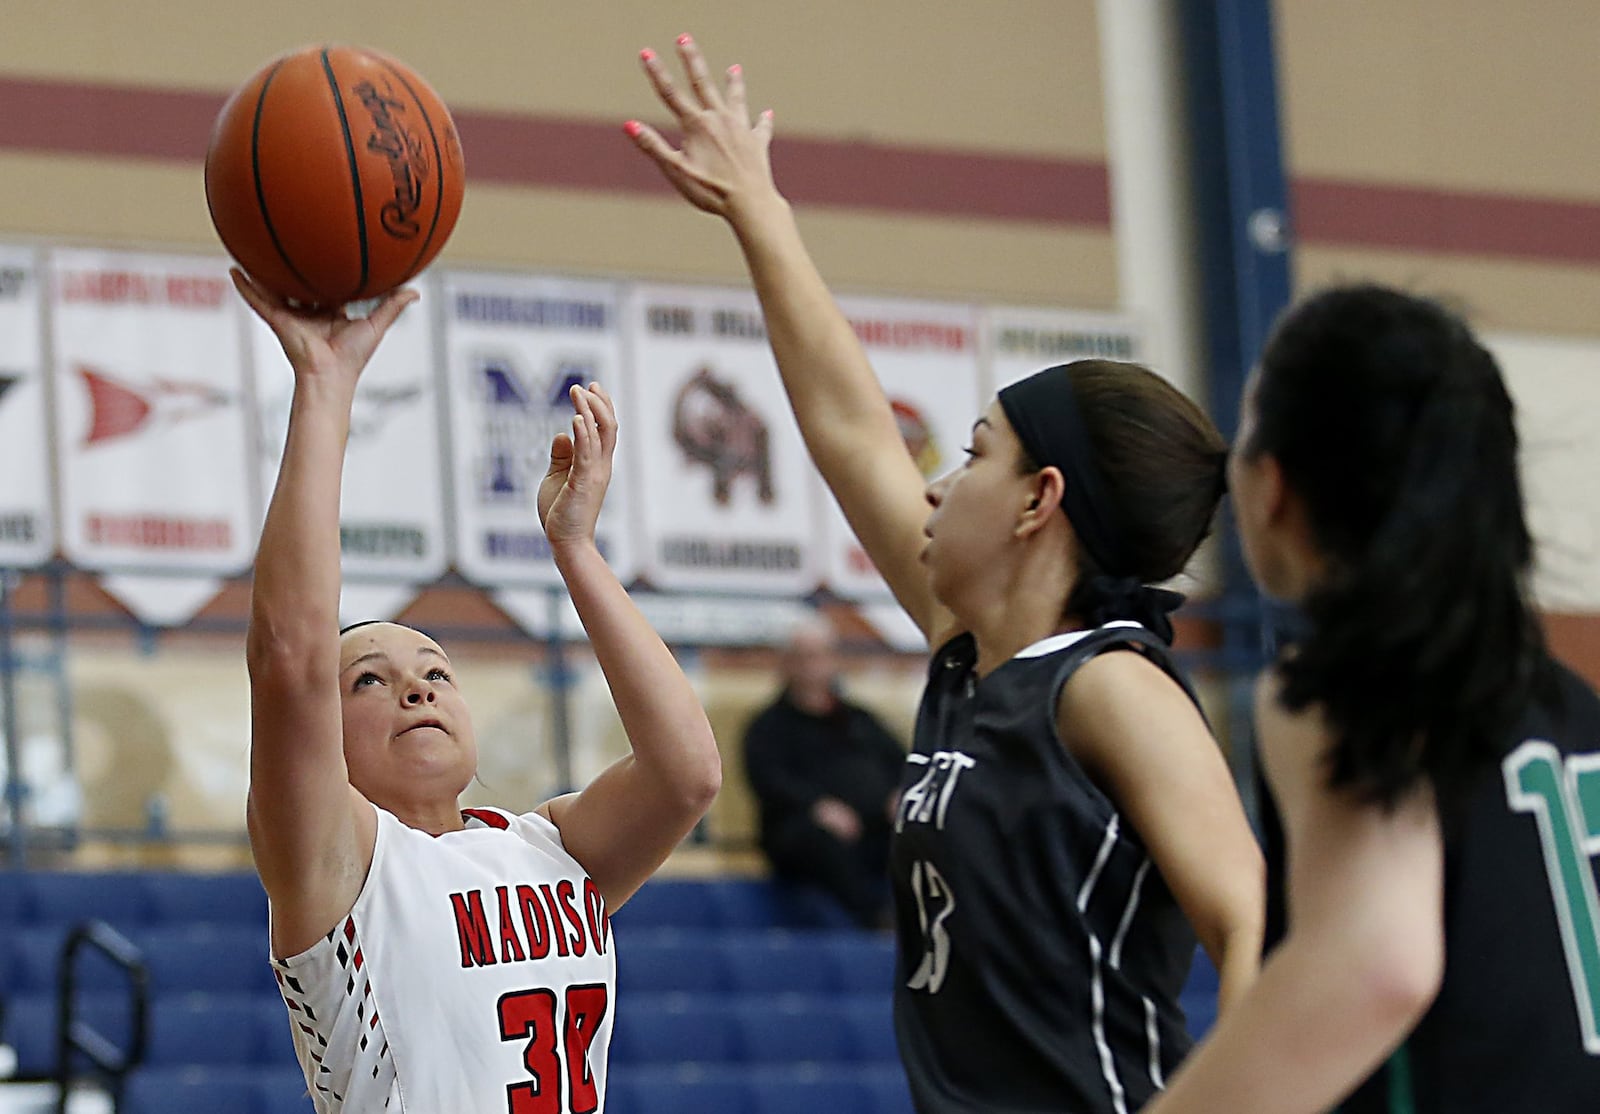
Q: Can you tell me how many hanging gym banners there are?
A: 7